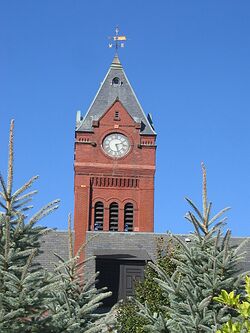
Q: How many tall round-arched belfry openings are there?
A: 3